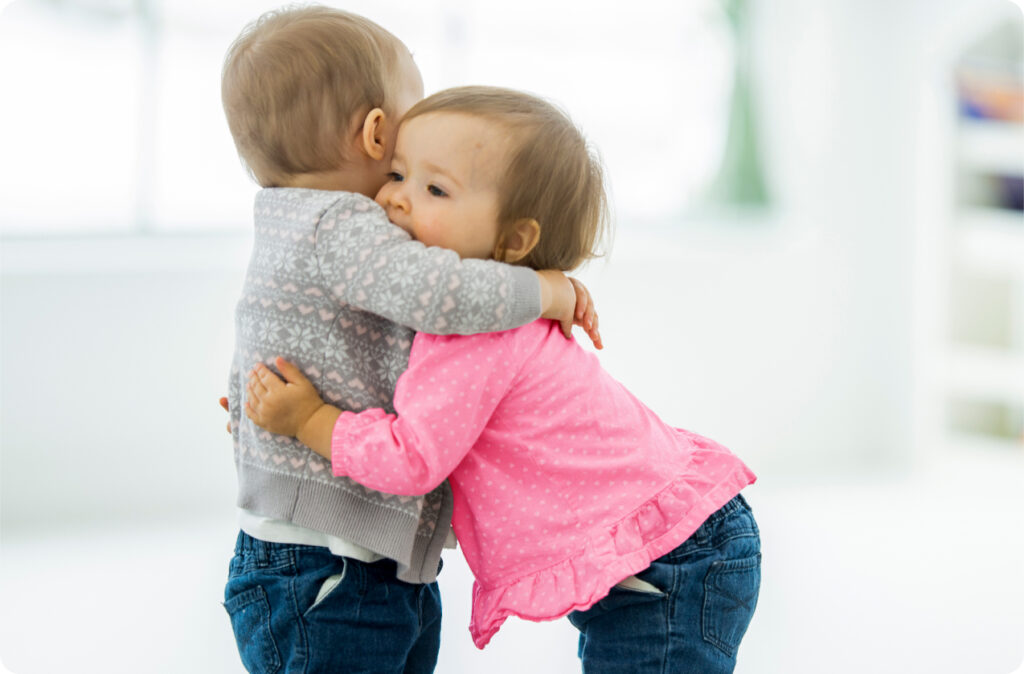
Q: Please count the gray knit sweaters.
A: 1